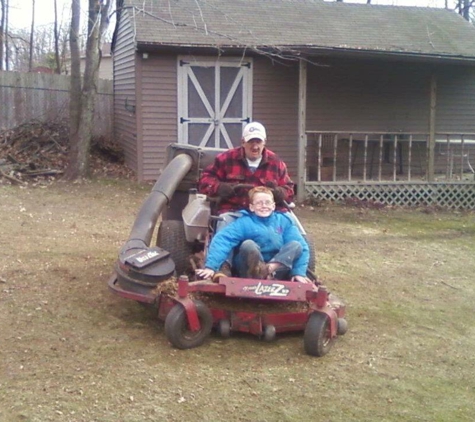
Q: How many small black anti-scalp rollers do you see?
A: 3